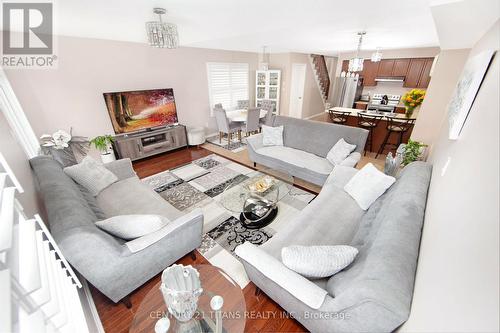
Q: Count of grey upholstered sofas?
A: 3